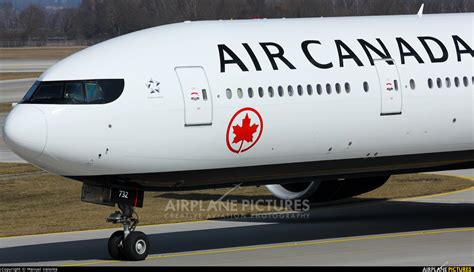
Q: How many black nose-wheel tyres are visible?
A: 2